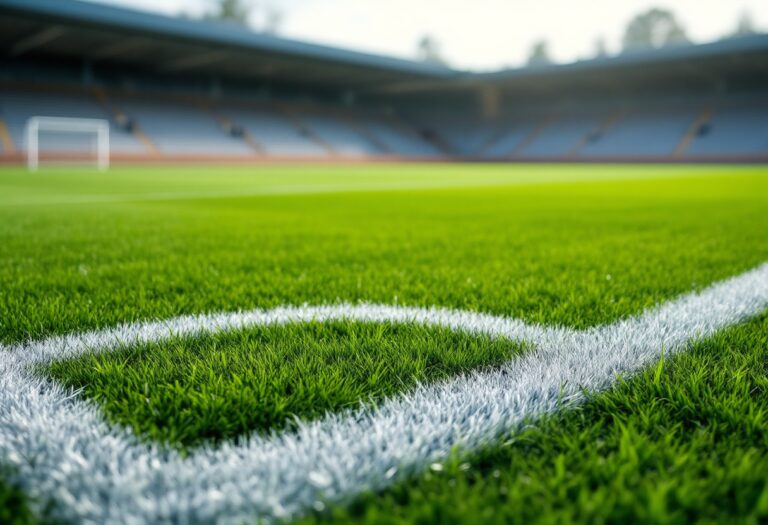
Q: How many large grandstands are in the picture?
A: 2